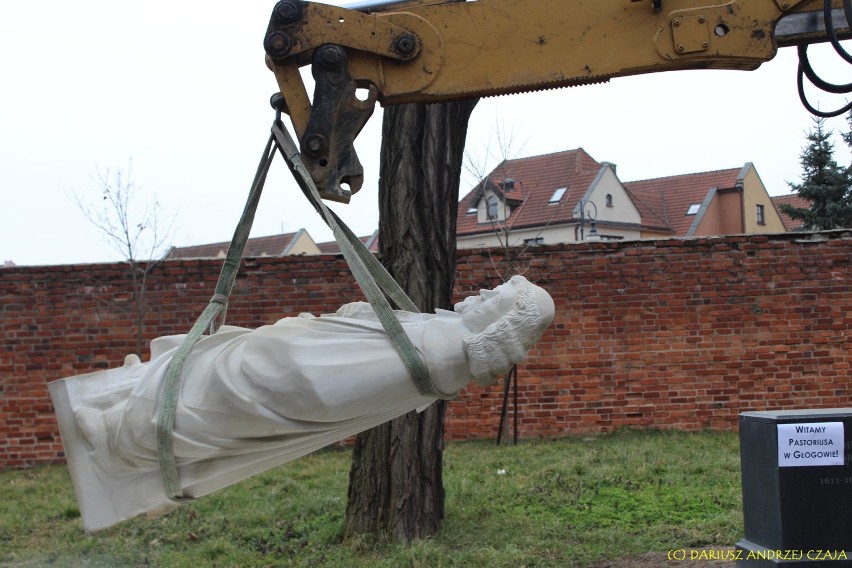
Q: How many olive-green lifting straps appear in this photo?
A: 2